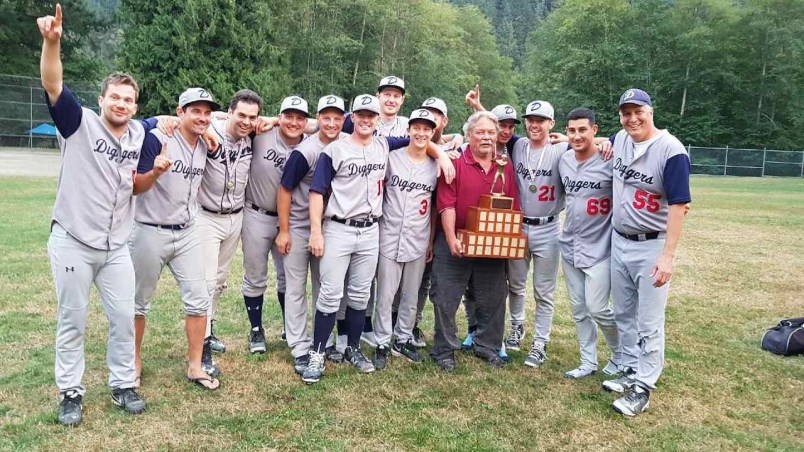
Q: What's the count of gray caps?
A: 9